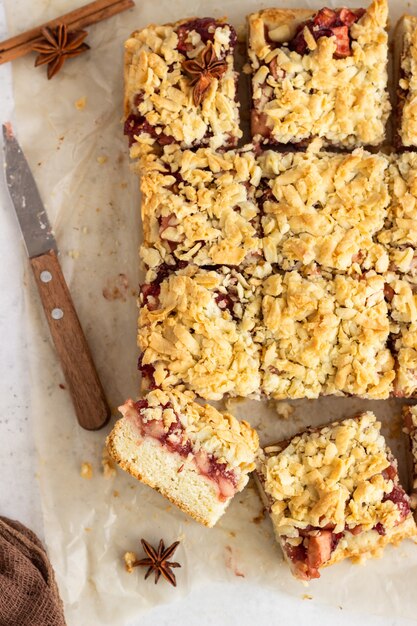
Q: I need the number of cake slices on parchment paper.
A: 12